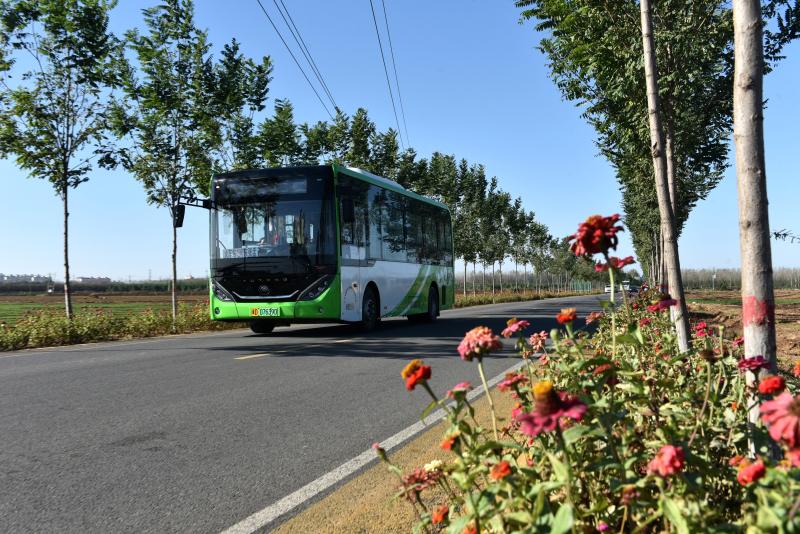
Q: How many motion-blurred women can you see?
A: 0